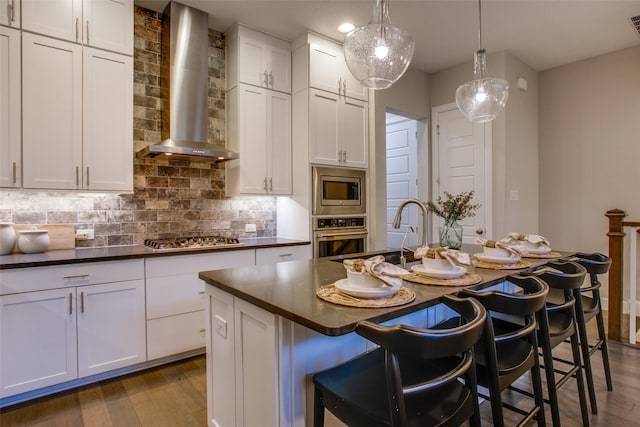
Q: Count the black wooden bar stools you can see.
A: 4